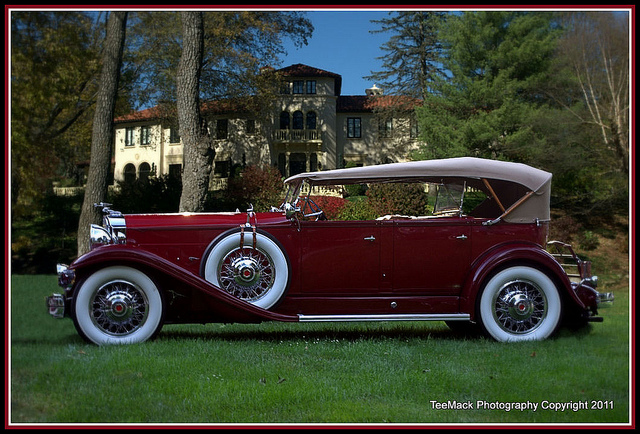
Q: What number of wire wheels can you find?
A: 3